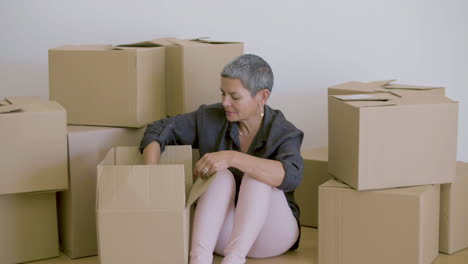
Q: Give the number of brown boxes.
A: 11